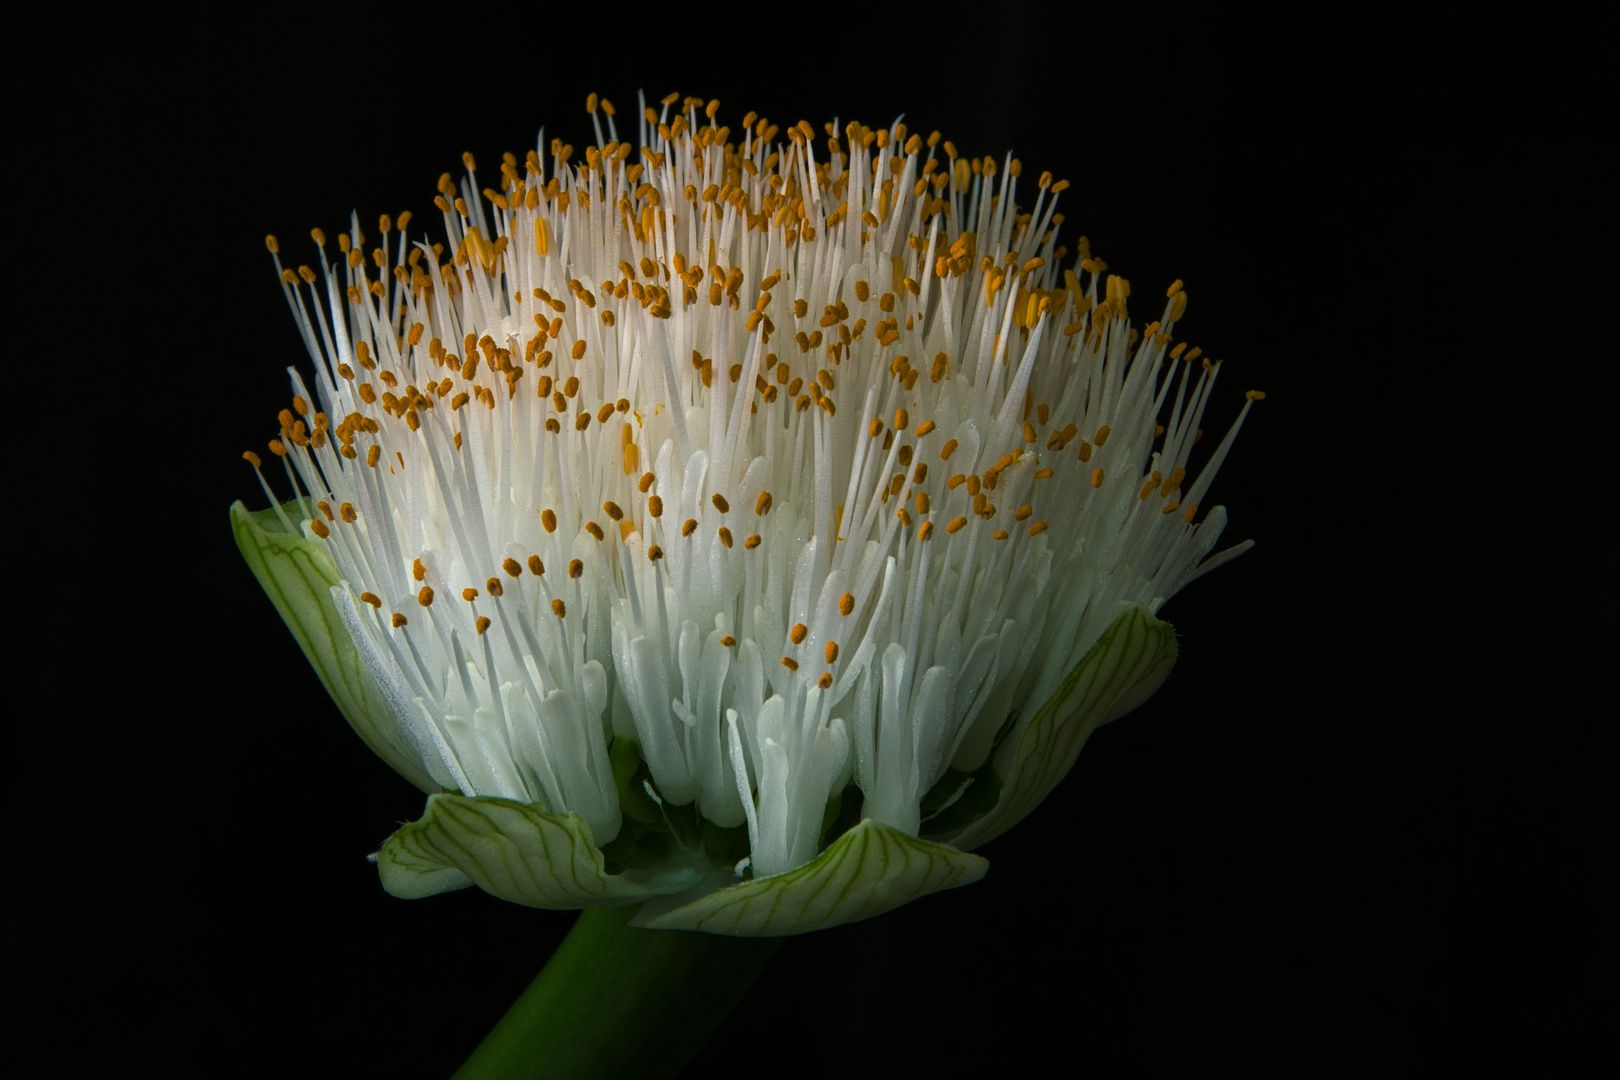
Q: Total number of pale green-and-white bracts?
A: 4